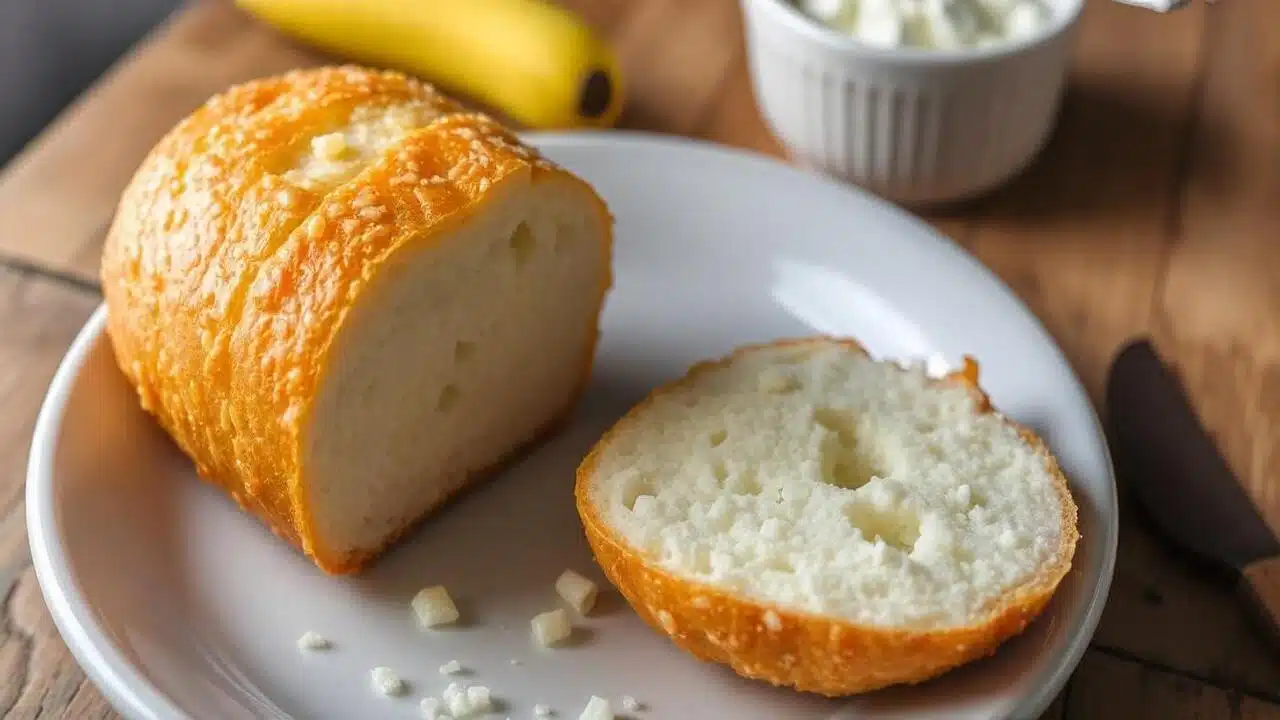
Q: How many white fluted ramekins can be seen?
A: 1